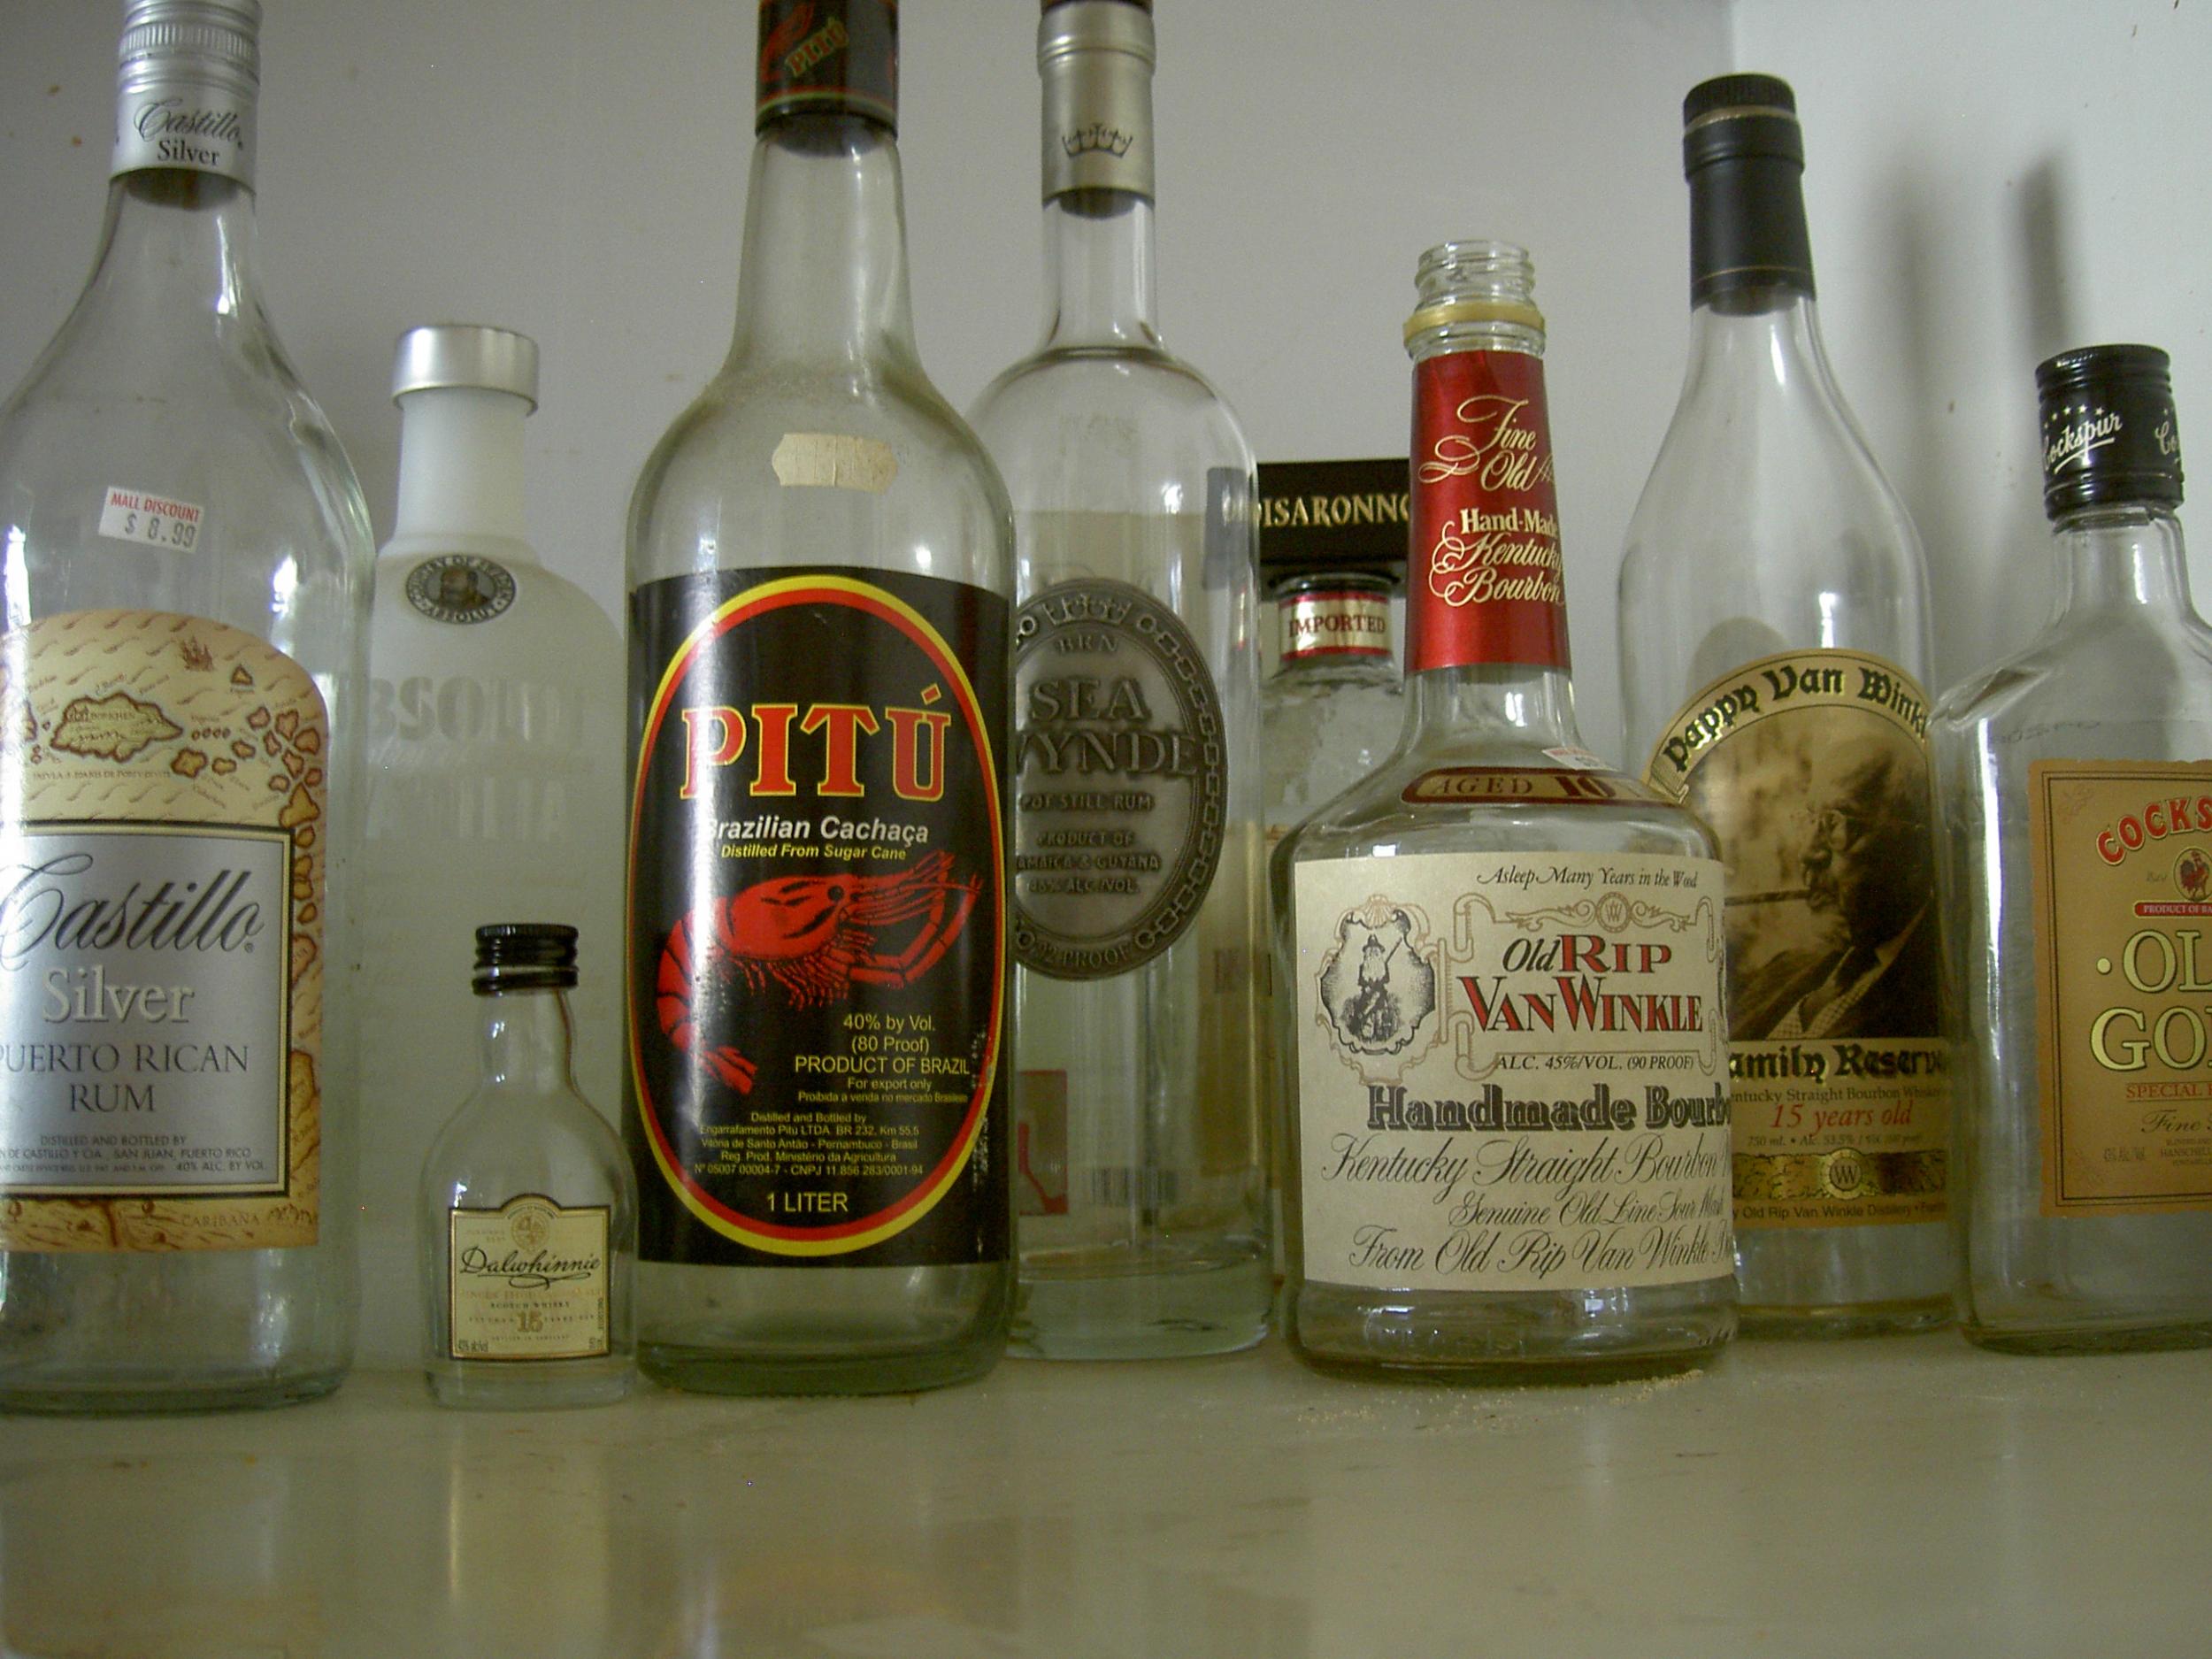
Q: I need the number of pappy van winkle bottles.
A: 1